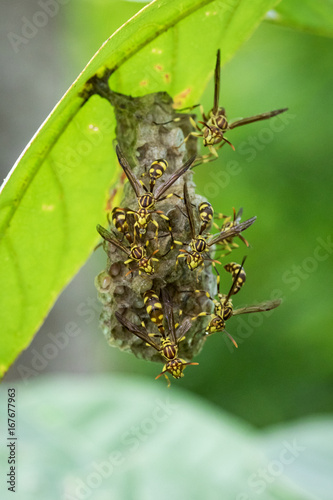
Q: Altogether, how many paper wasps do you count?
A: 7